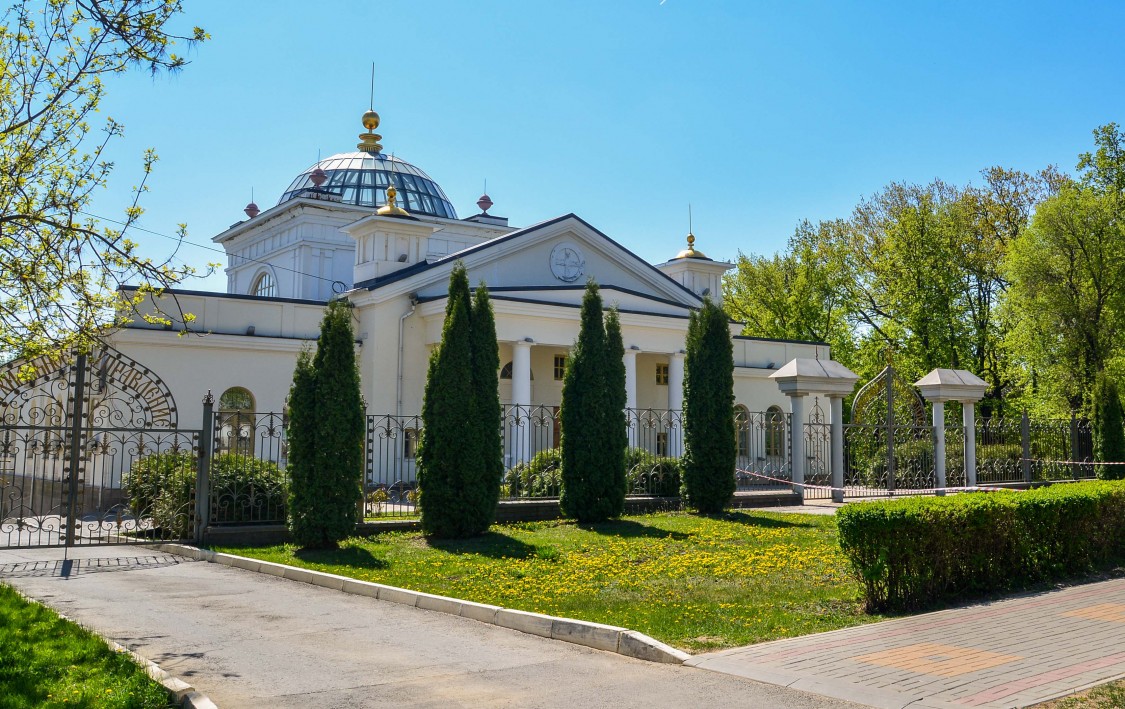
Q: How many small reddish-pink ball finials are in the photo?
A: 3